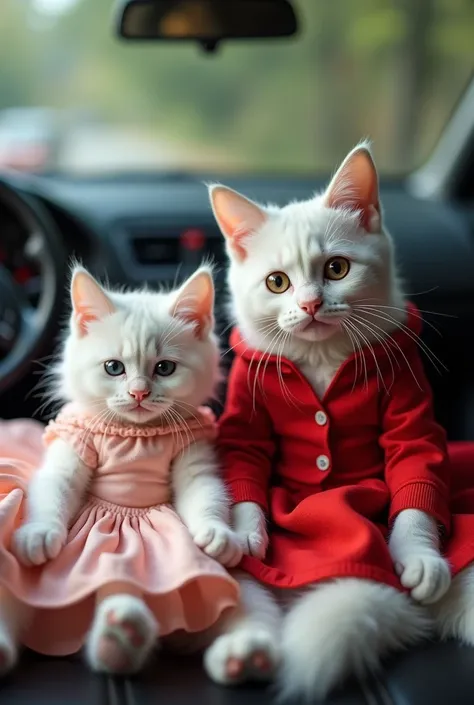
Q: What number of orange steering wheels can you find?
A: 0